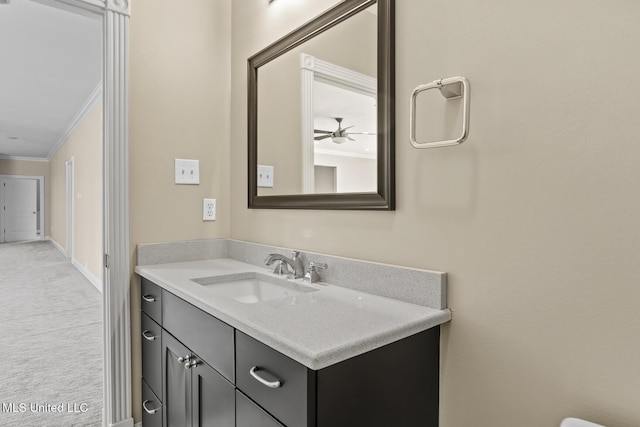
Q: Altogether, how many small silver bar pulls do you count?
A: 4